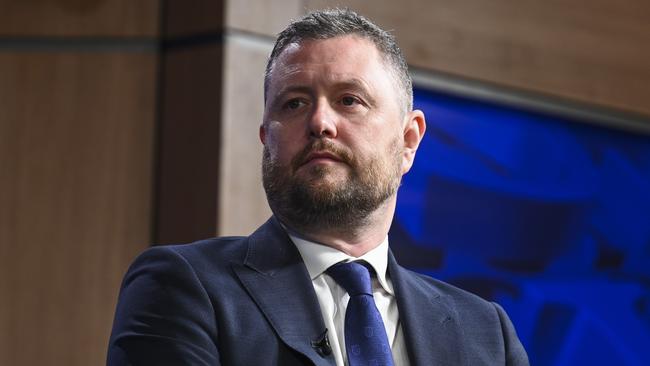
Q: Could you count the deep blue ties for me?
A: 1